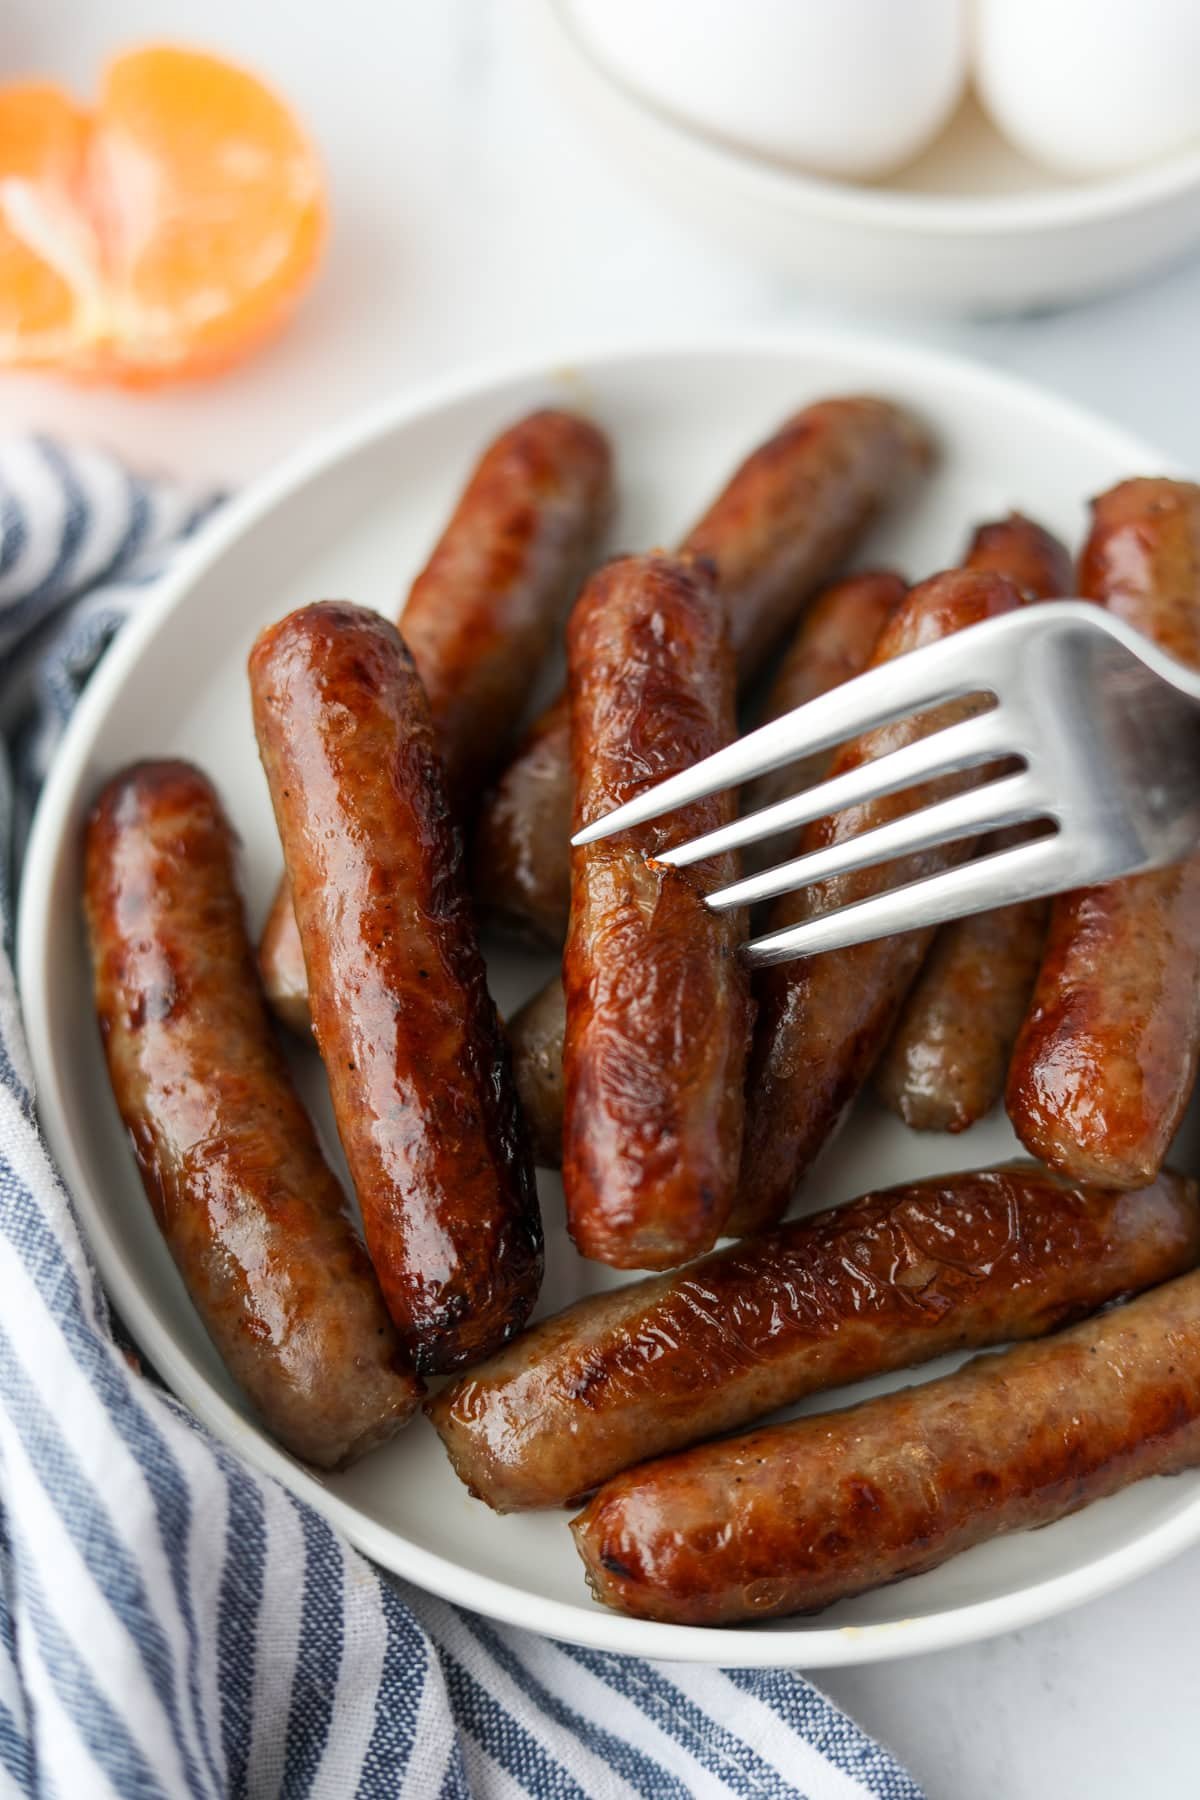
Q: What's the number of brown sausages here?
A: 11